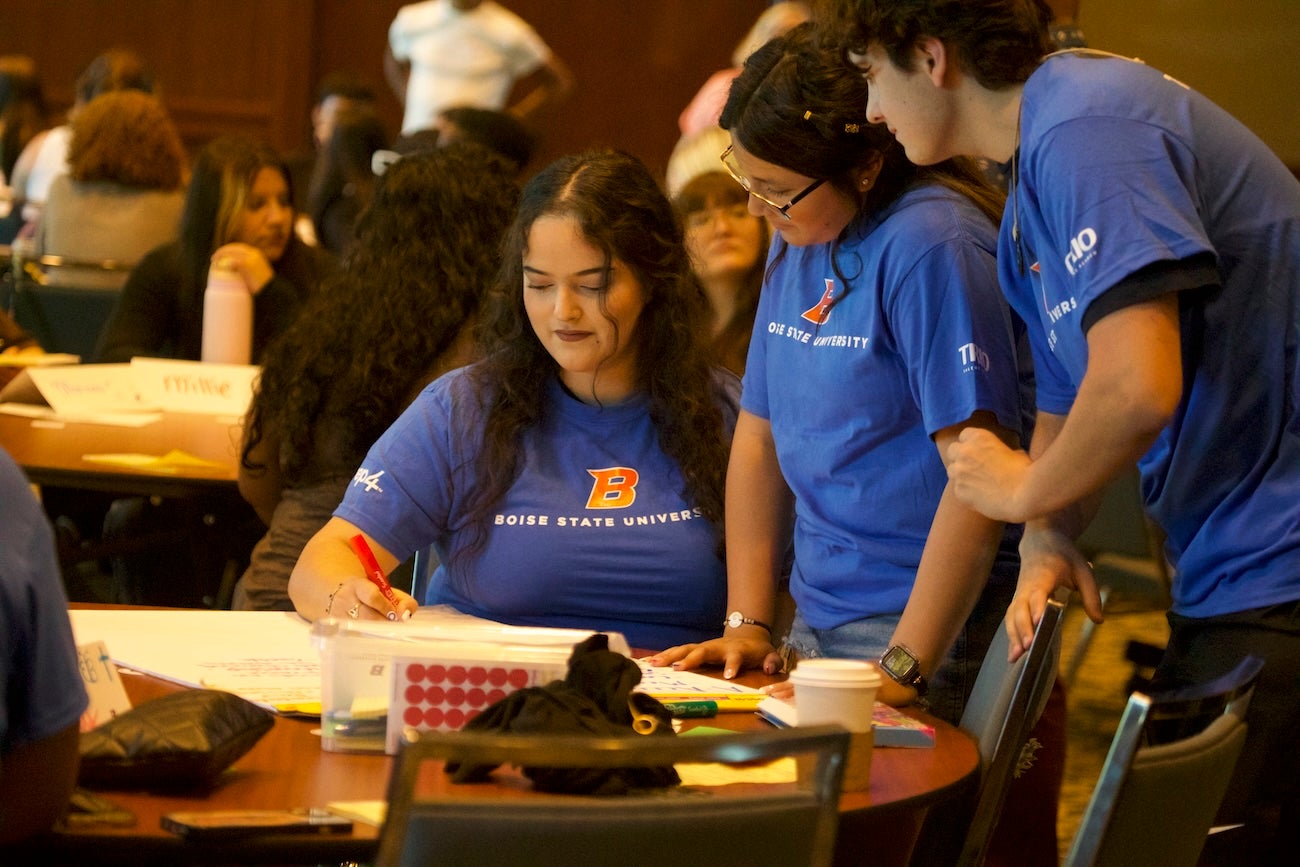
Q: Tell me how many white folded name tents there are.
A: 2